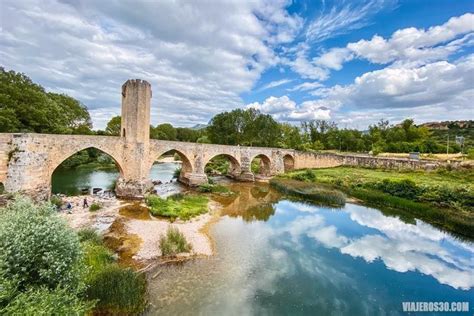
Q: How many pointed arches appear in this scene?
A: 2